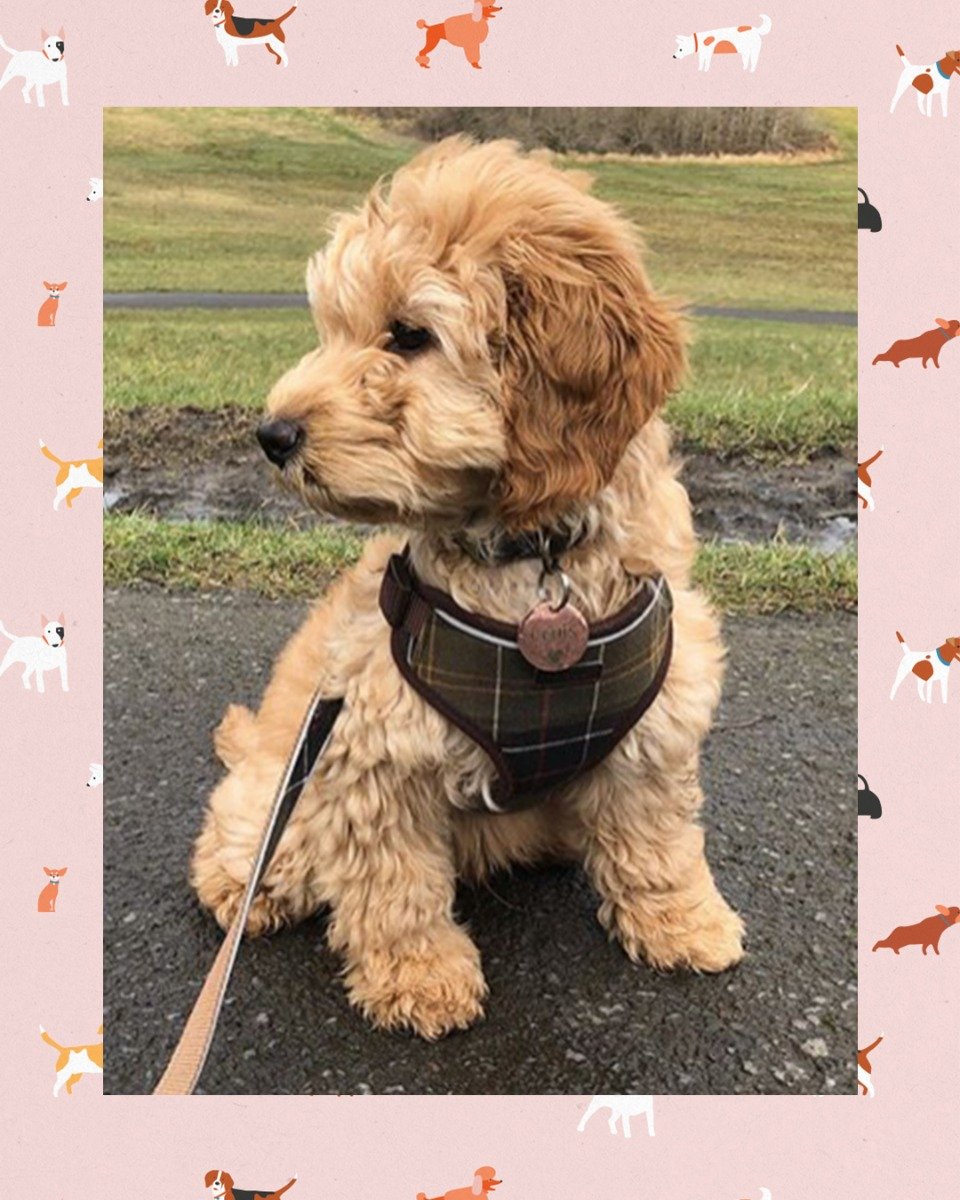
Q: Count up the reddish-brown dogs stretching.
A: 2